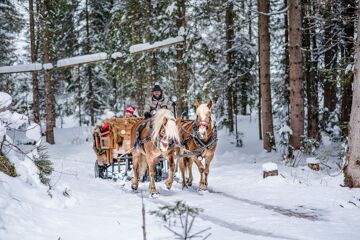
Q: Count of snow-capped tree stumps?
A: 2